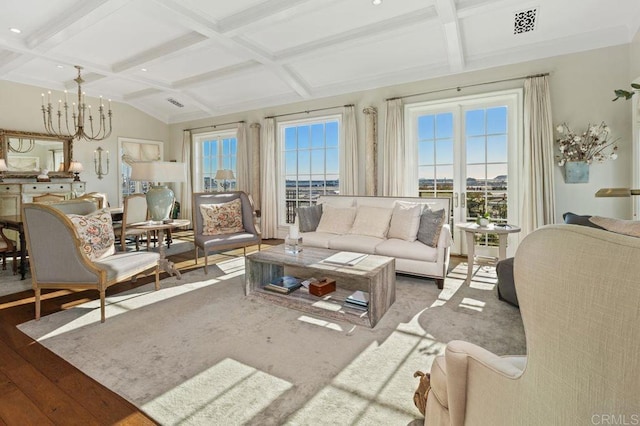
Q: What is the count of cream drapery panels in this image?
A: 6